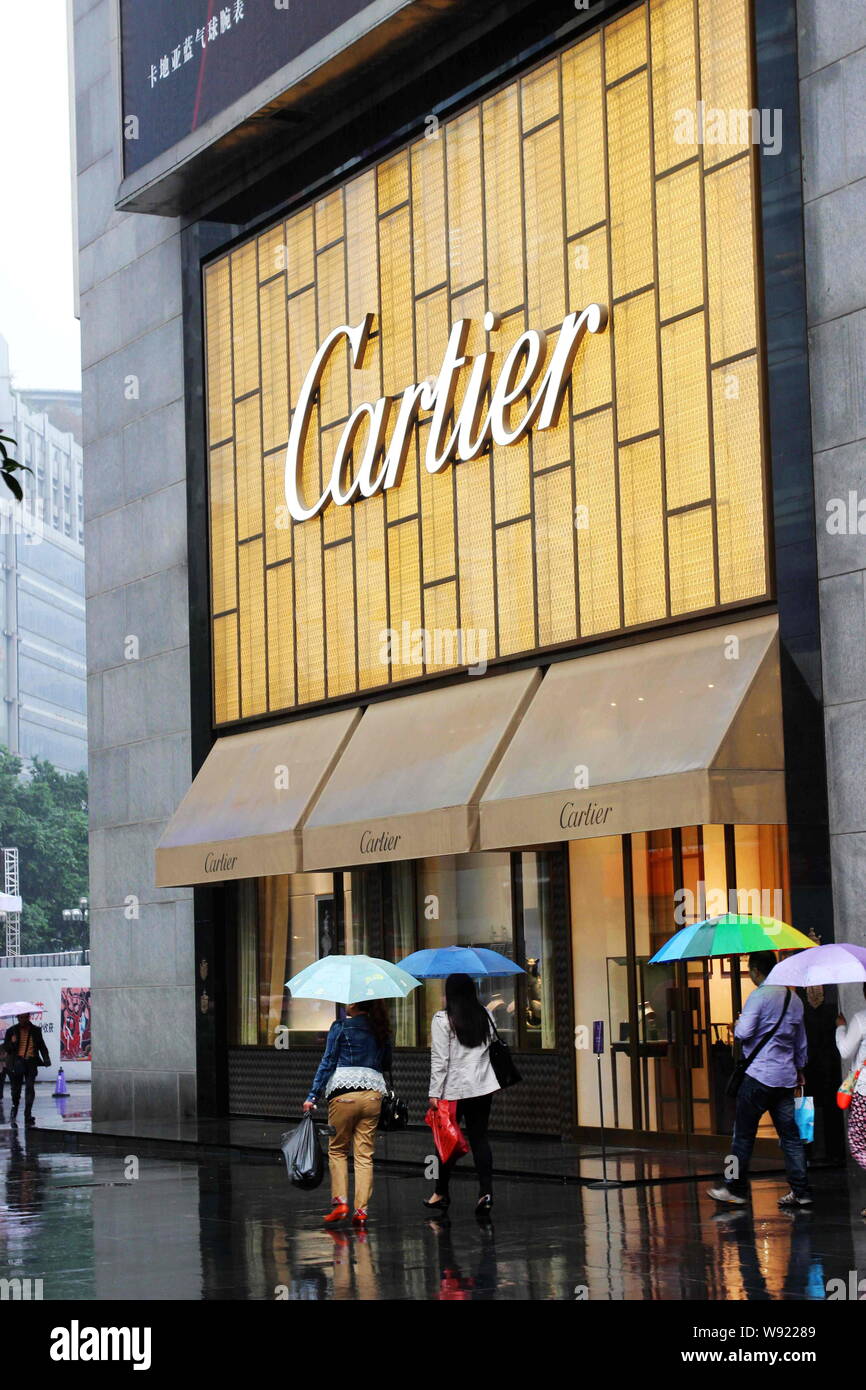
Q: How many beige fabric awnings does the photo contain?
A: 3